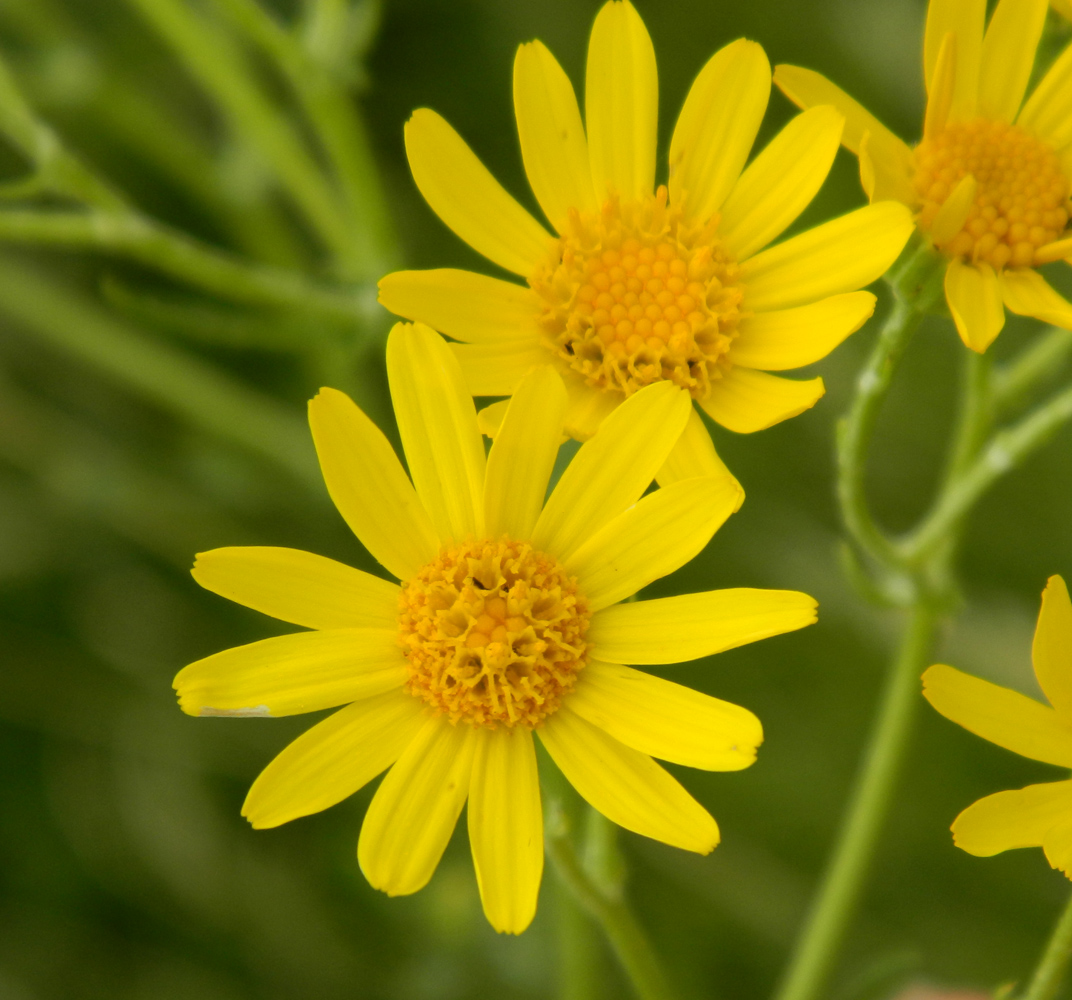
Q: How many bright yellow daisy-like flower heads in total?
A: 4